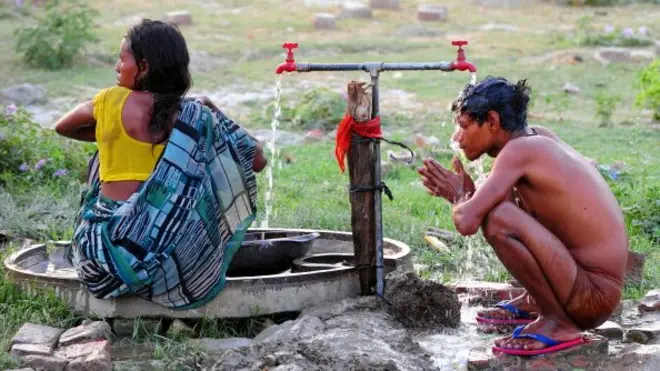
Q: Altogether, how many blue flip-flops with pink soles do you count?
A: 2